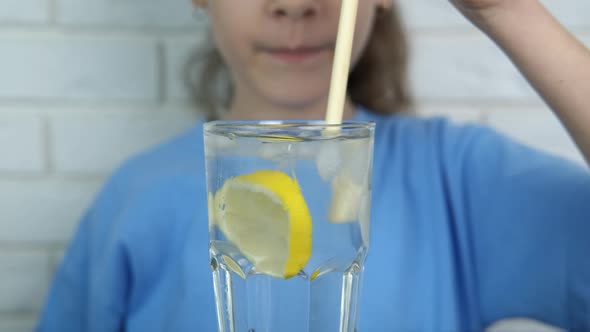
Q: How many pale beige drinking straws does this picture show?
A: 1